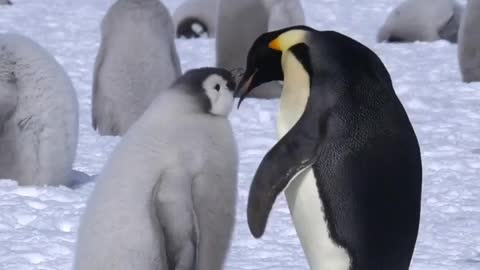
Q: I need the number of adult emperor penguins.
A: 1